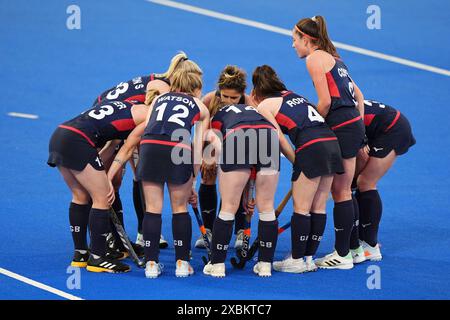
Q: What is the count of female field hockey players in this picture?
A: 8